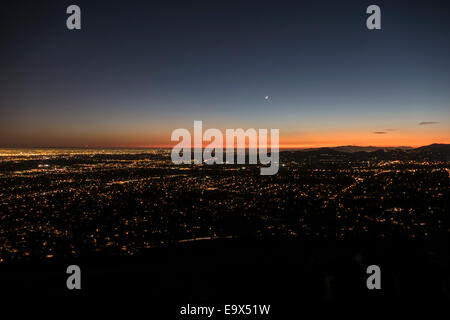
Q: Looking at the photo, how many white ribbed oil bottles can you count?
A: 0